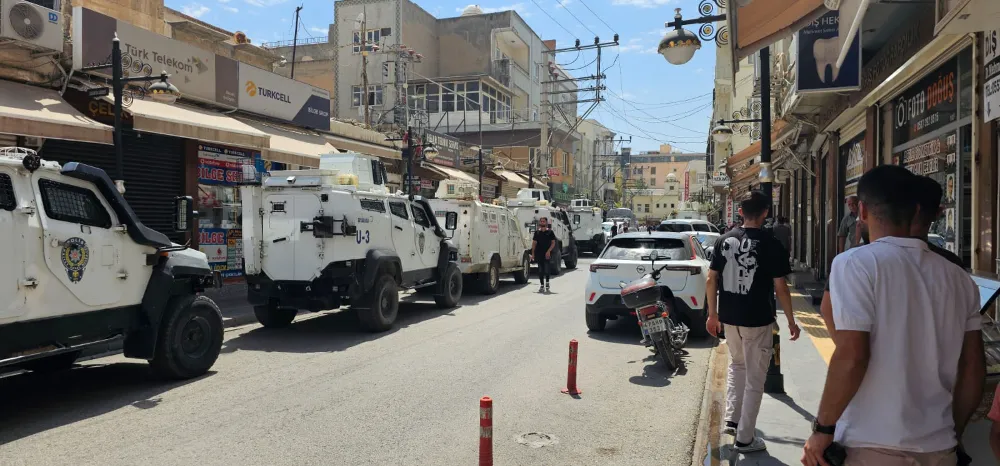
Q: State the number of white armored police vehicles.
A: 5